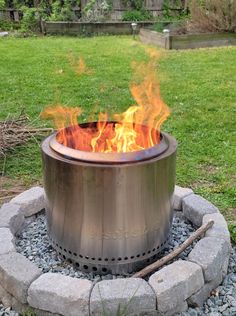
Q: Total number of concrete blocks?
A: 11